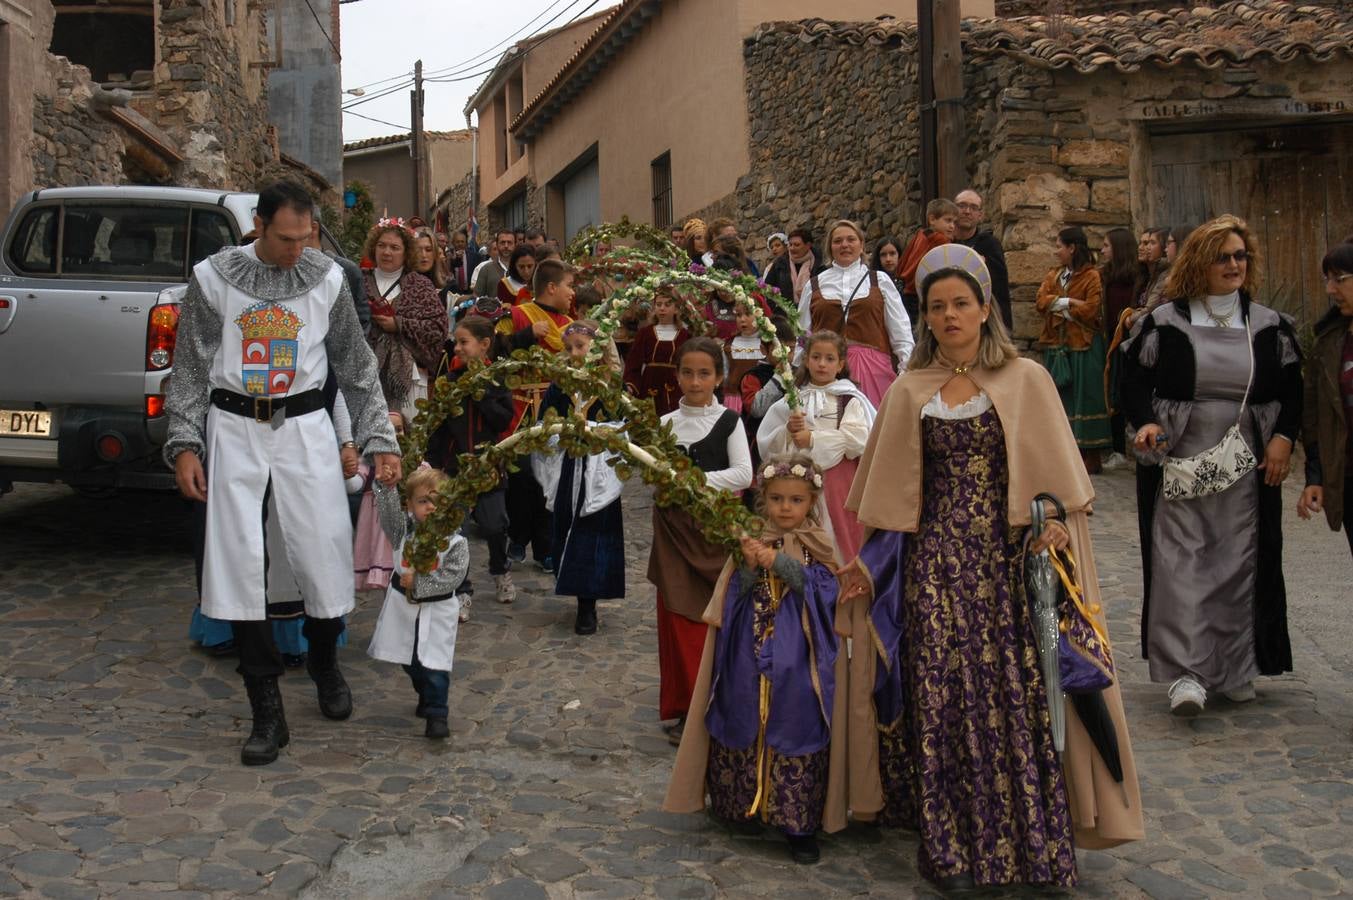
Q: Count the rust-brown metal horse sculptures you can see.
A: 0